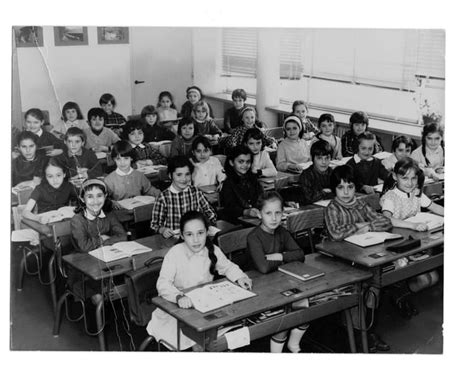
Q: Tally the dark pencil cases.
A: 1